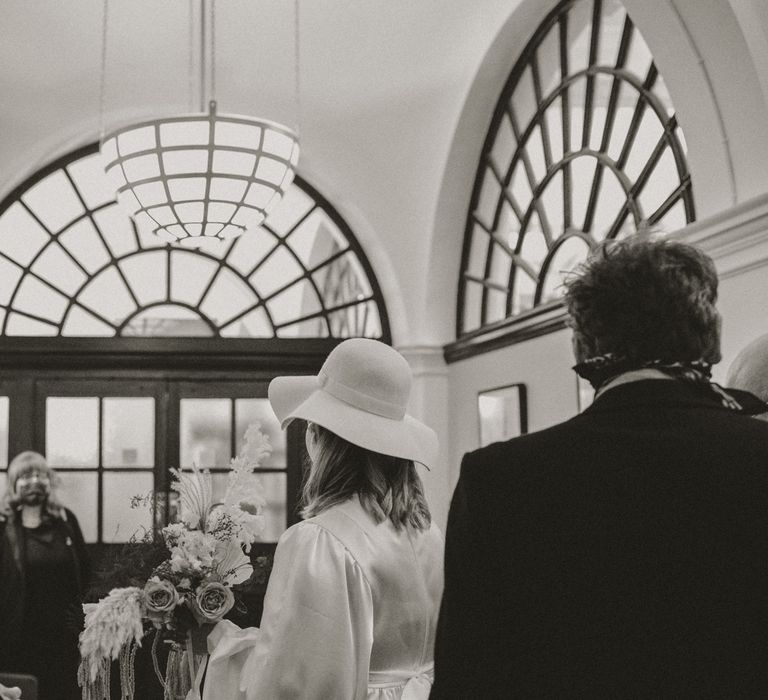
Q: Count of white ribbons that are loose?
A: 2